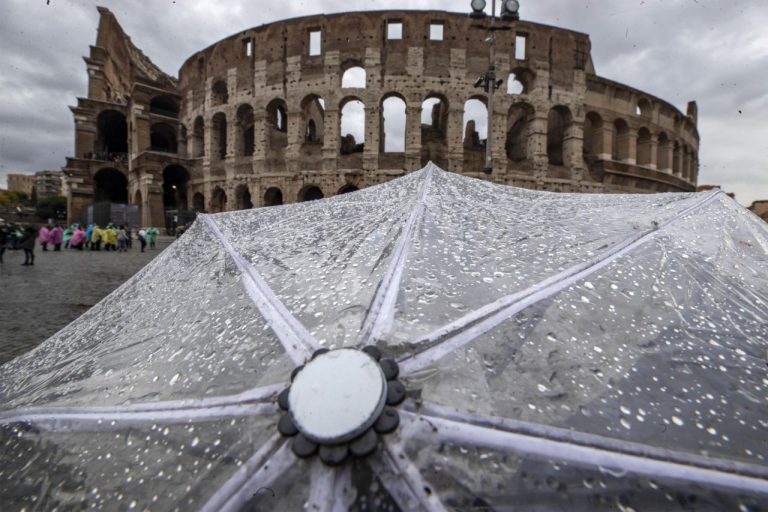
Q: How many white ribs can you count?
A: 8